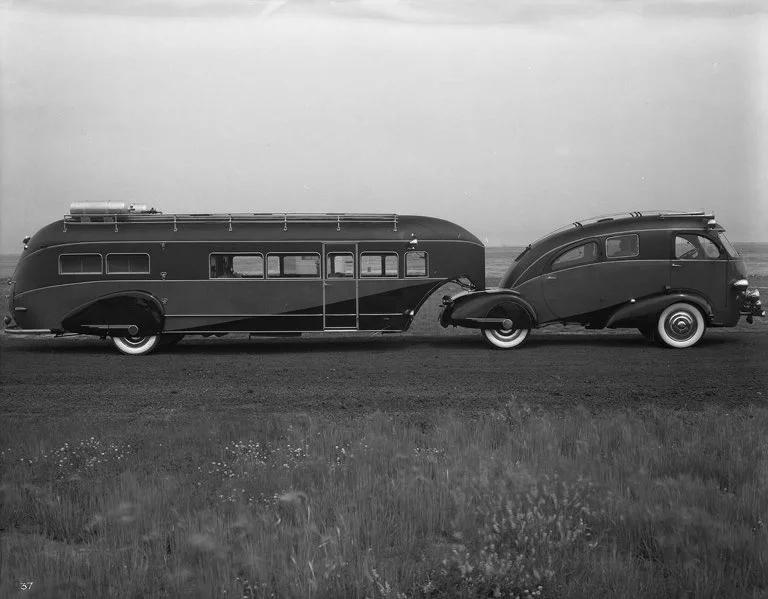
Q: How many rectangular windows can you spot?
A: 8